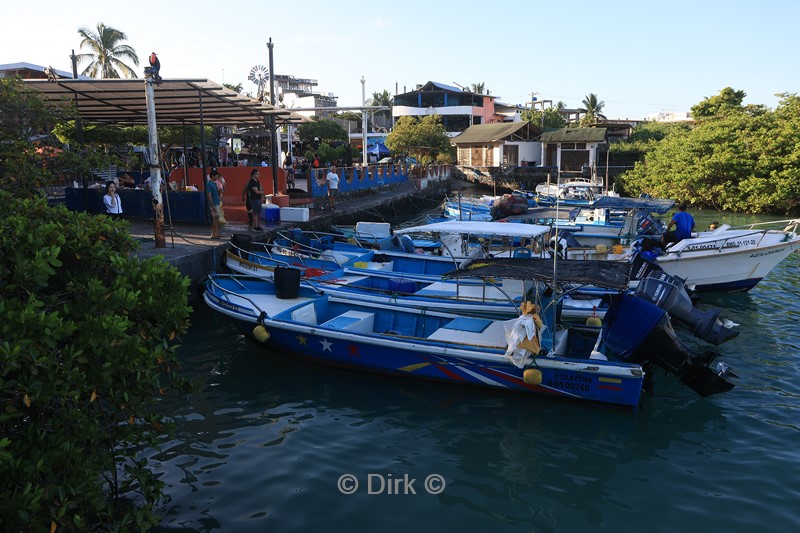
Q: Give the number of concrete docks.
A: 1